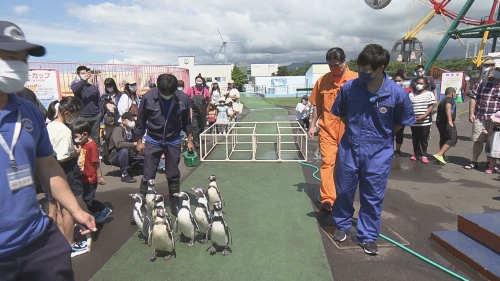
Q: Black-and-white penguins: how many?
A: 8